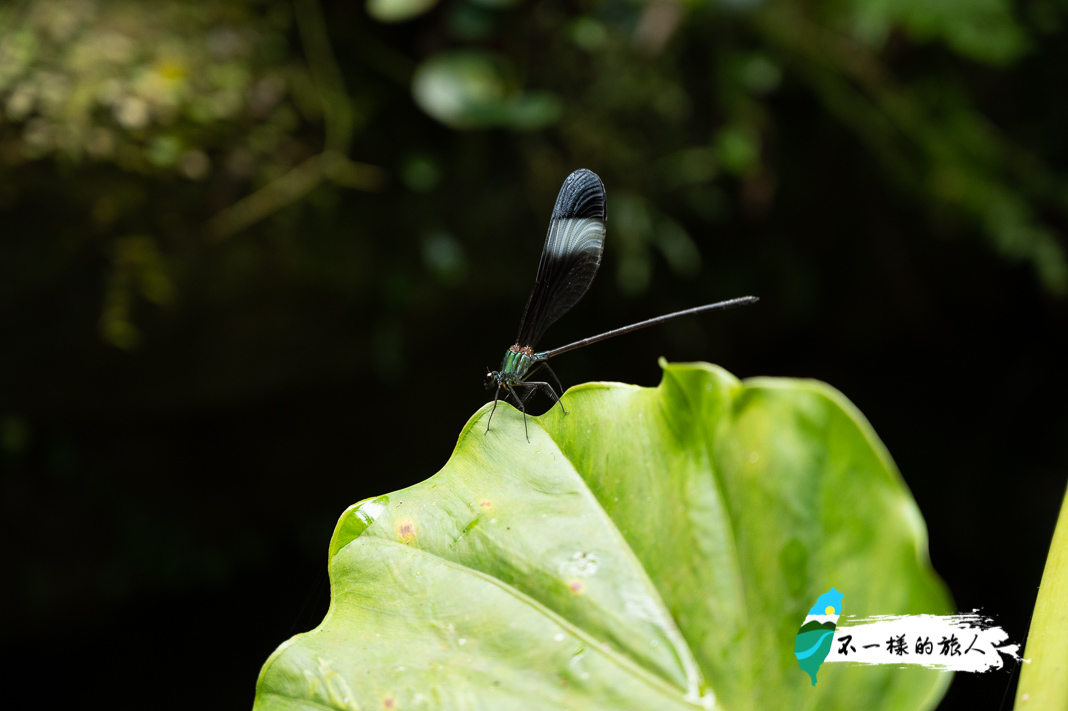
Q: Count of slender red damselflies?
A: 0